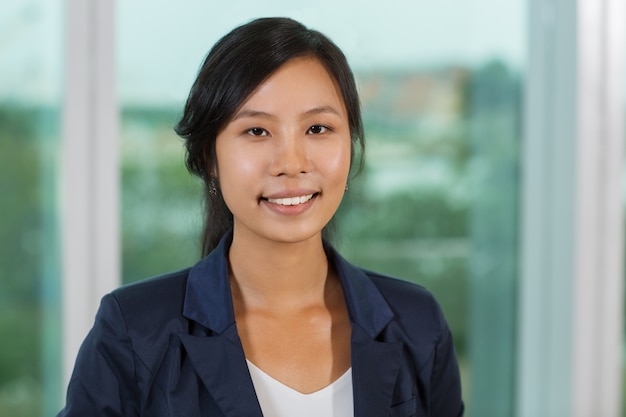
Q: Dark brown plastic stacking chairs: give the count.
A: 0